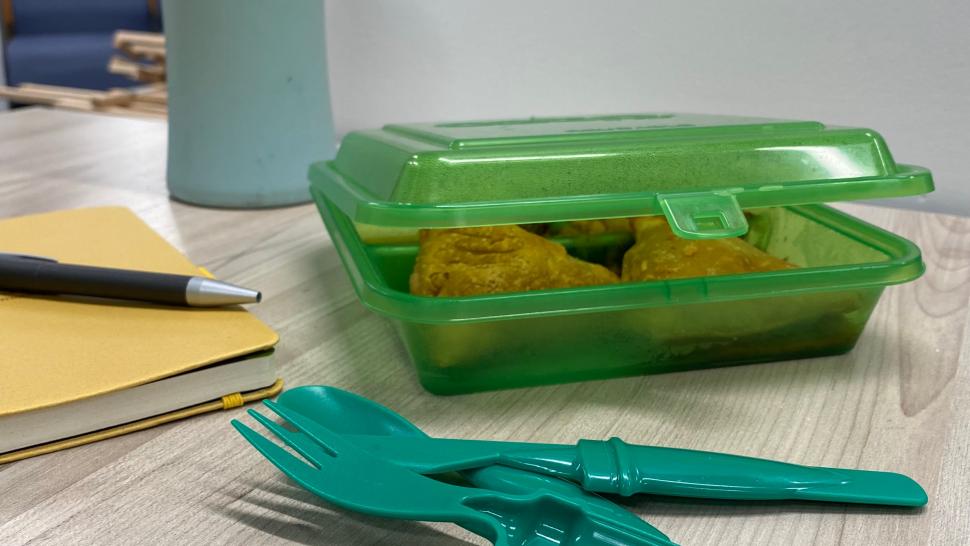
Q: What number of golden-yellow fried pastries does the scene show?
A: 2